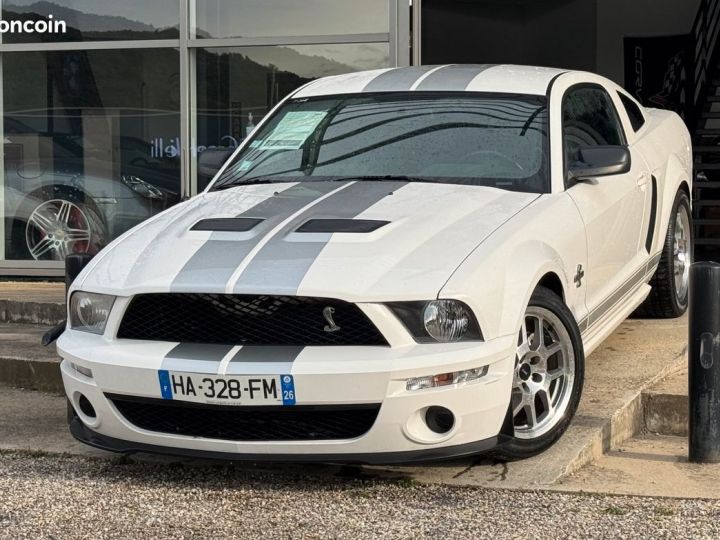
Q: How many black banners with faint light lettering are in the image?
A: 1